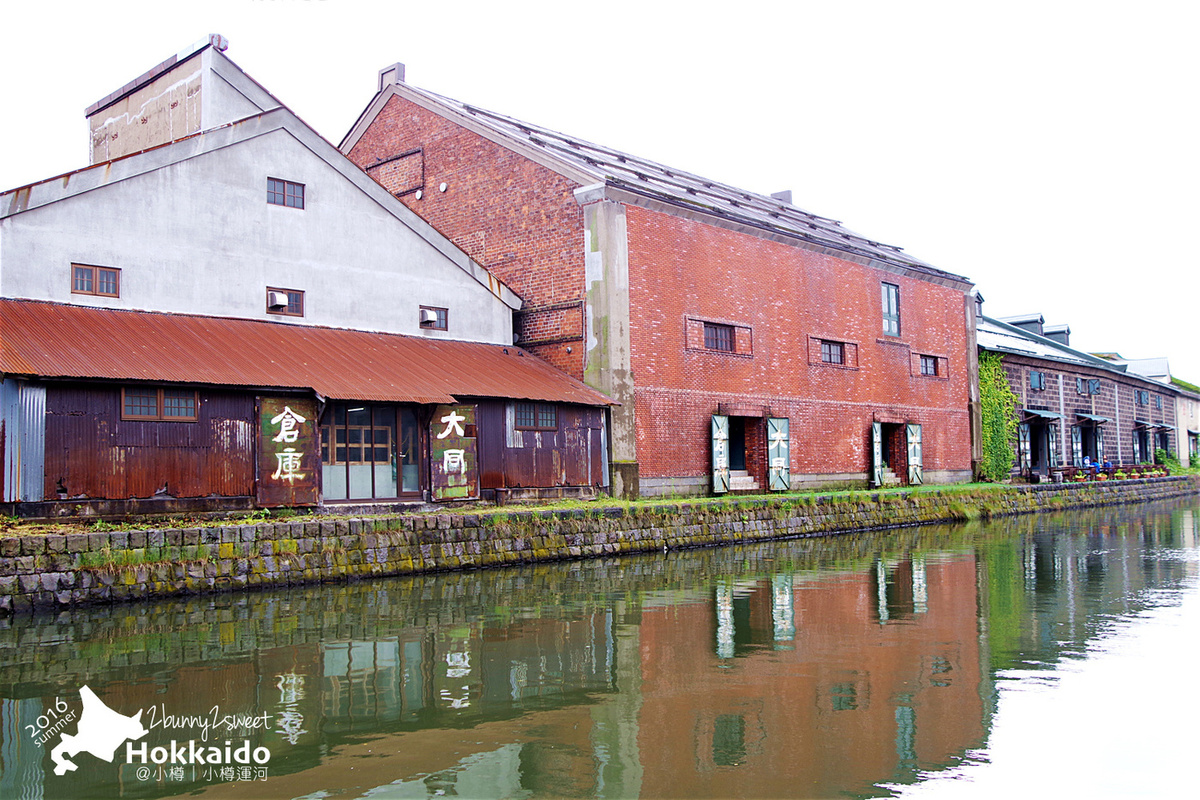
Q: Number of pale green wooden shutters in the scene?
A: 4